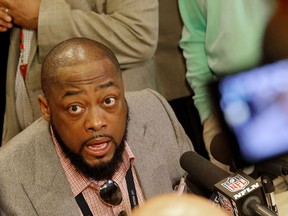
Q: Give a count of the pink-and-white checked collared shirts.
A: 1